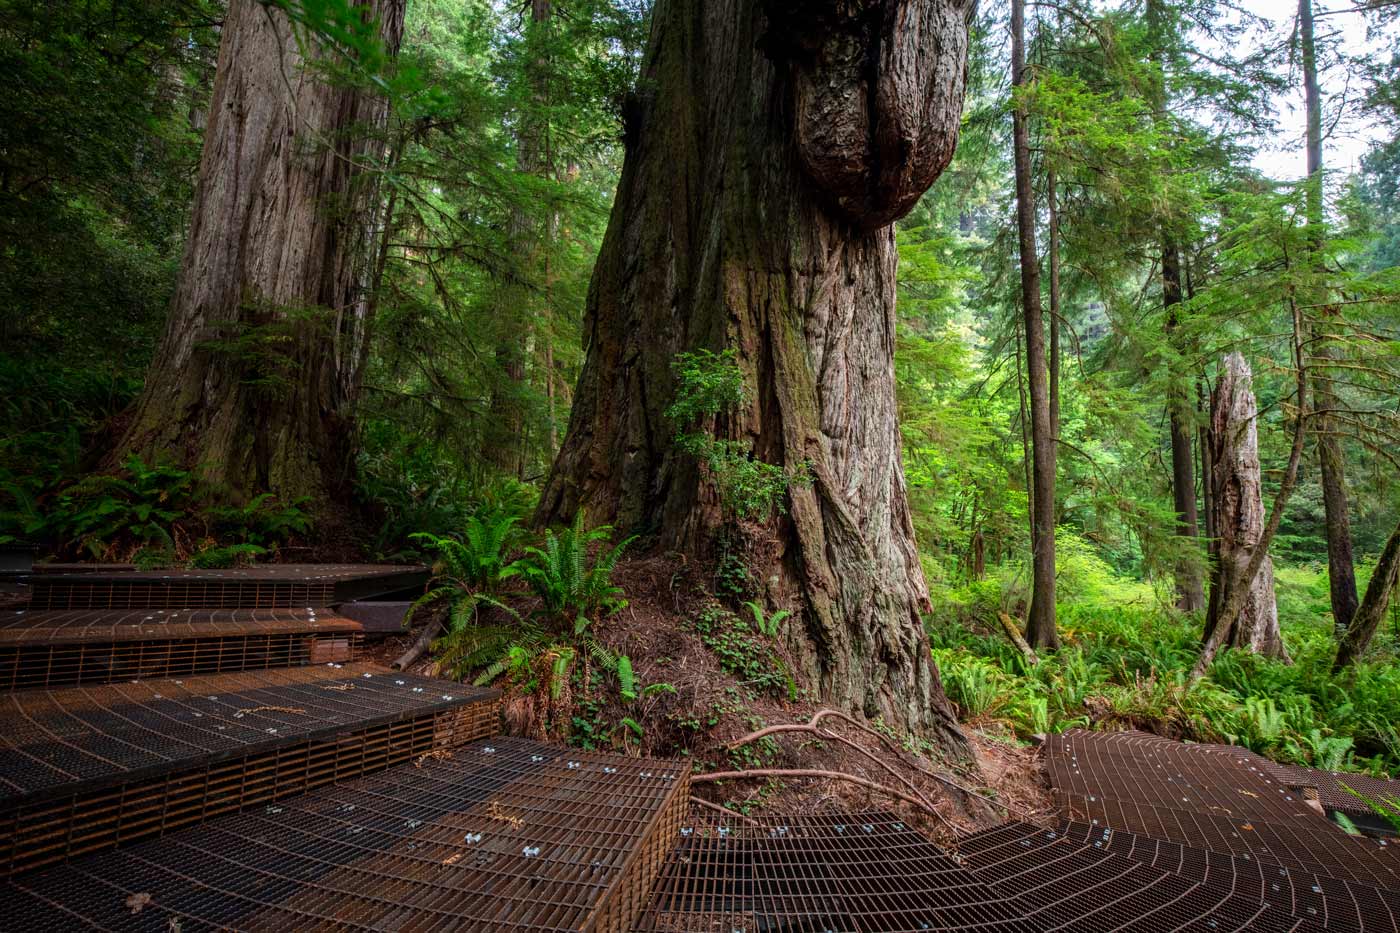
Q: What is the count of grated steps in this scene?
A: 4